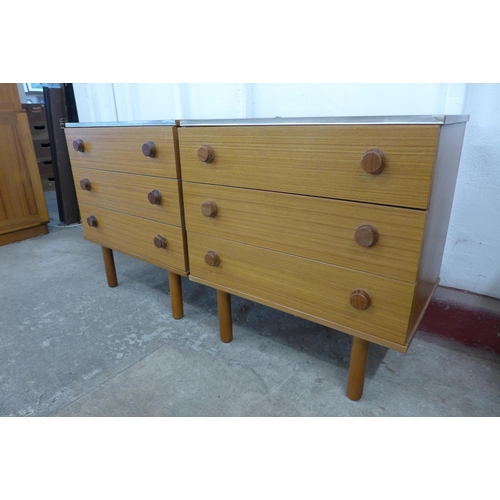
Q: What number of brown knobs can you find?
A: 12